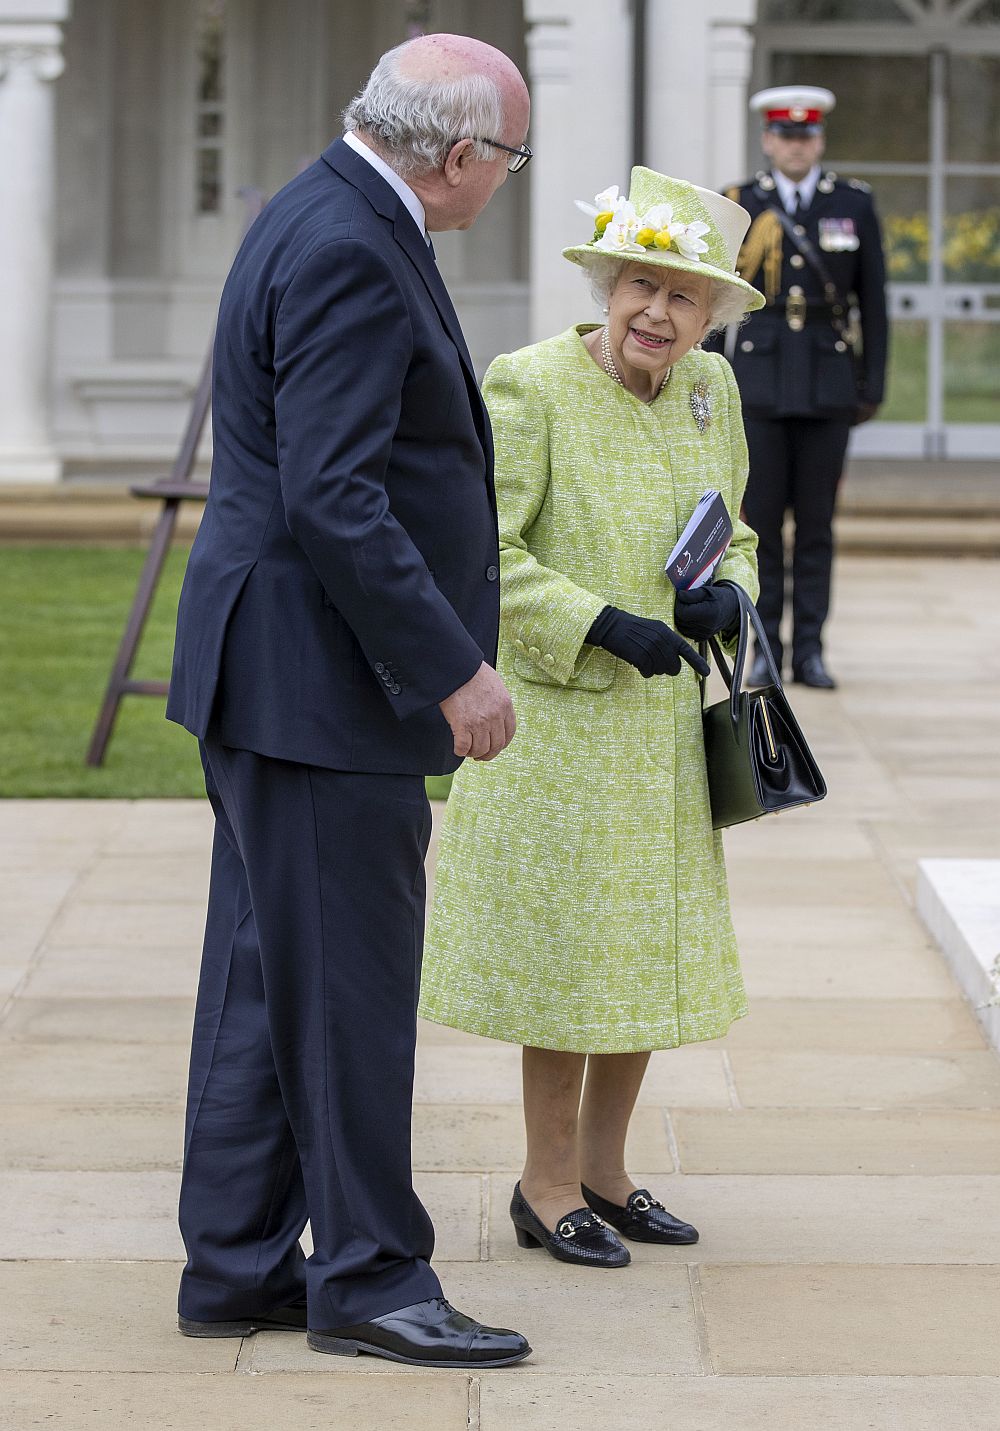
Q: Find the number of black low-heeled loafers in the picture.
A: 2